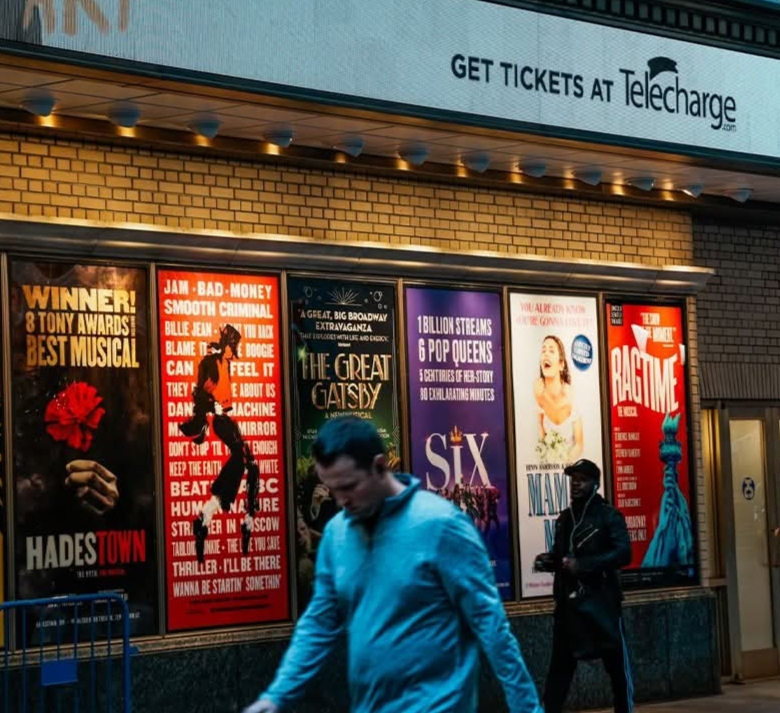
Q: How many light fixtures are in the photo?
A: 12